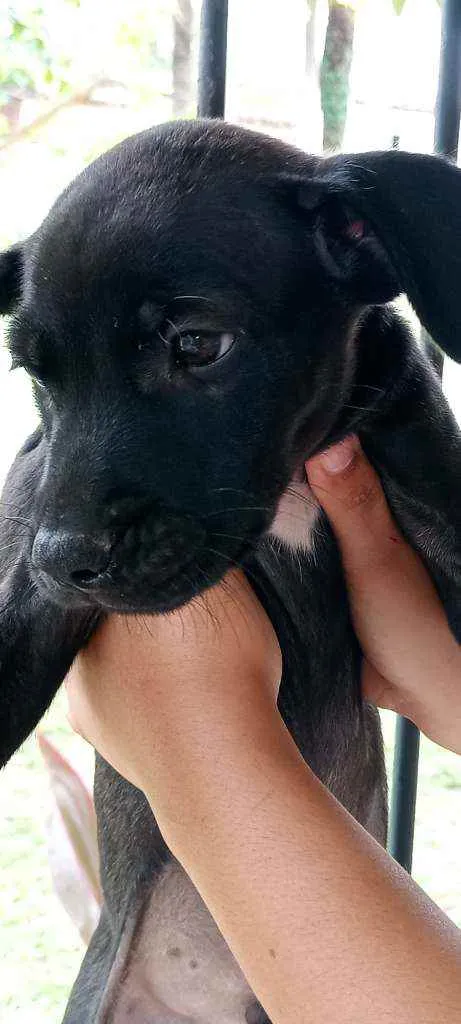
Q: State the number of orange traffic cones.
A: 0